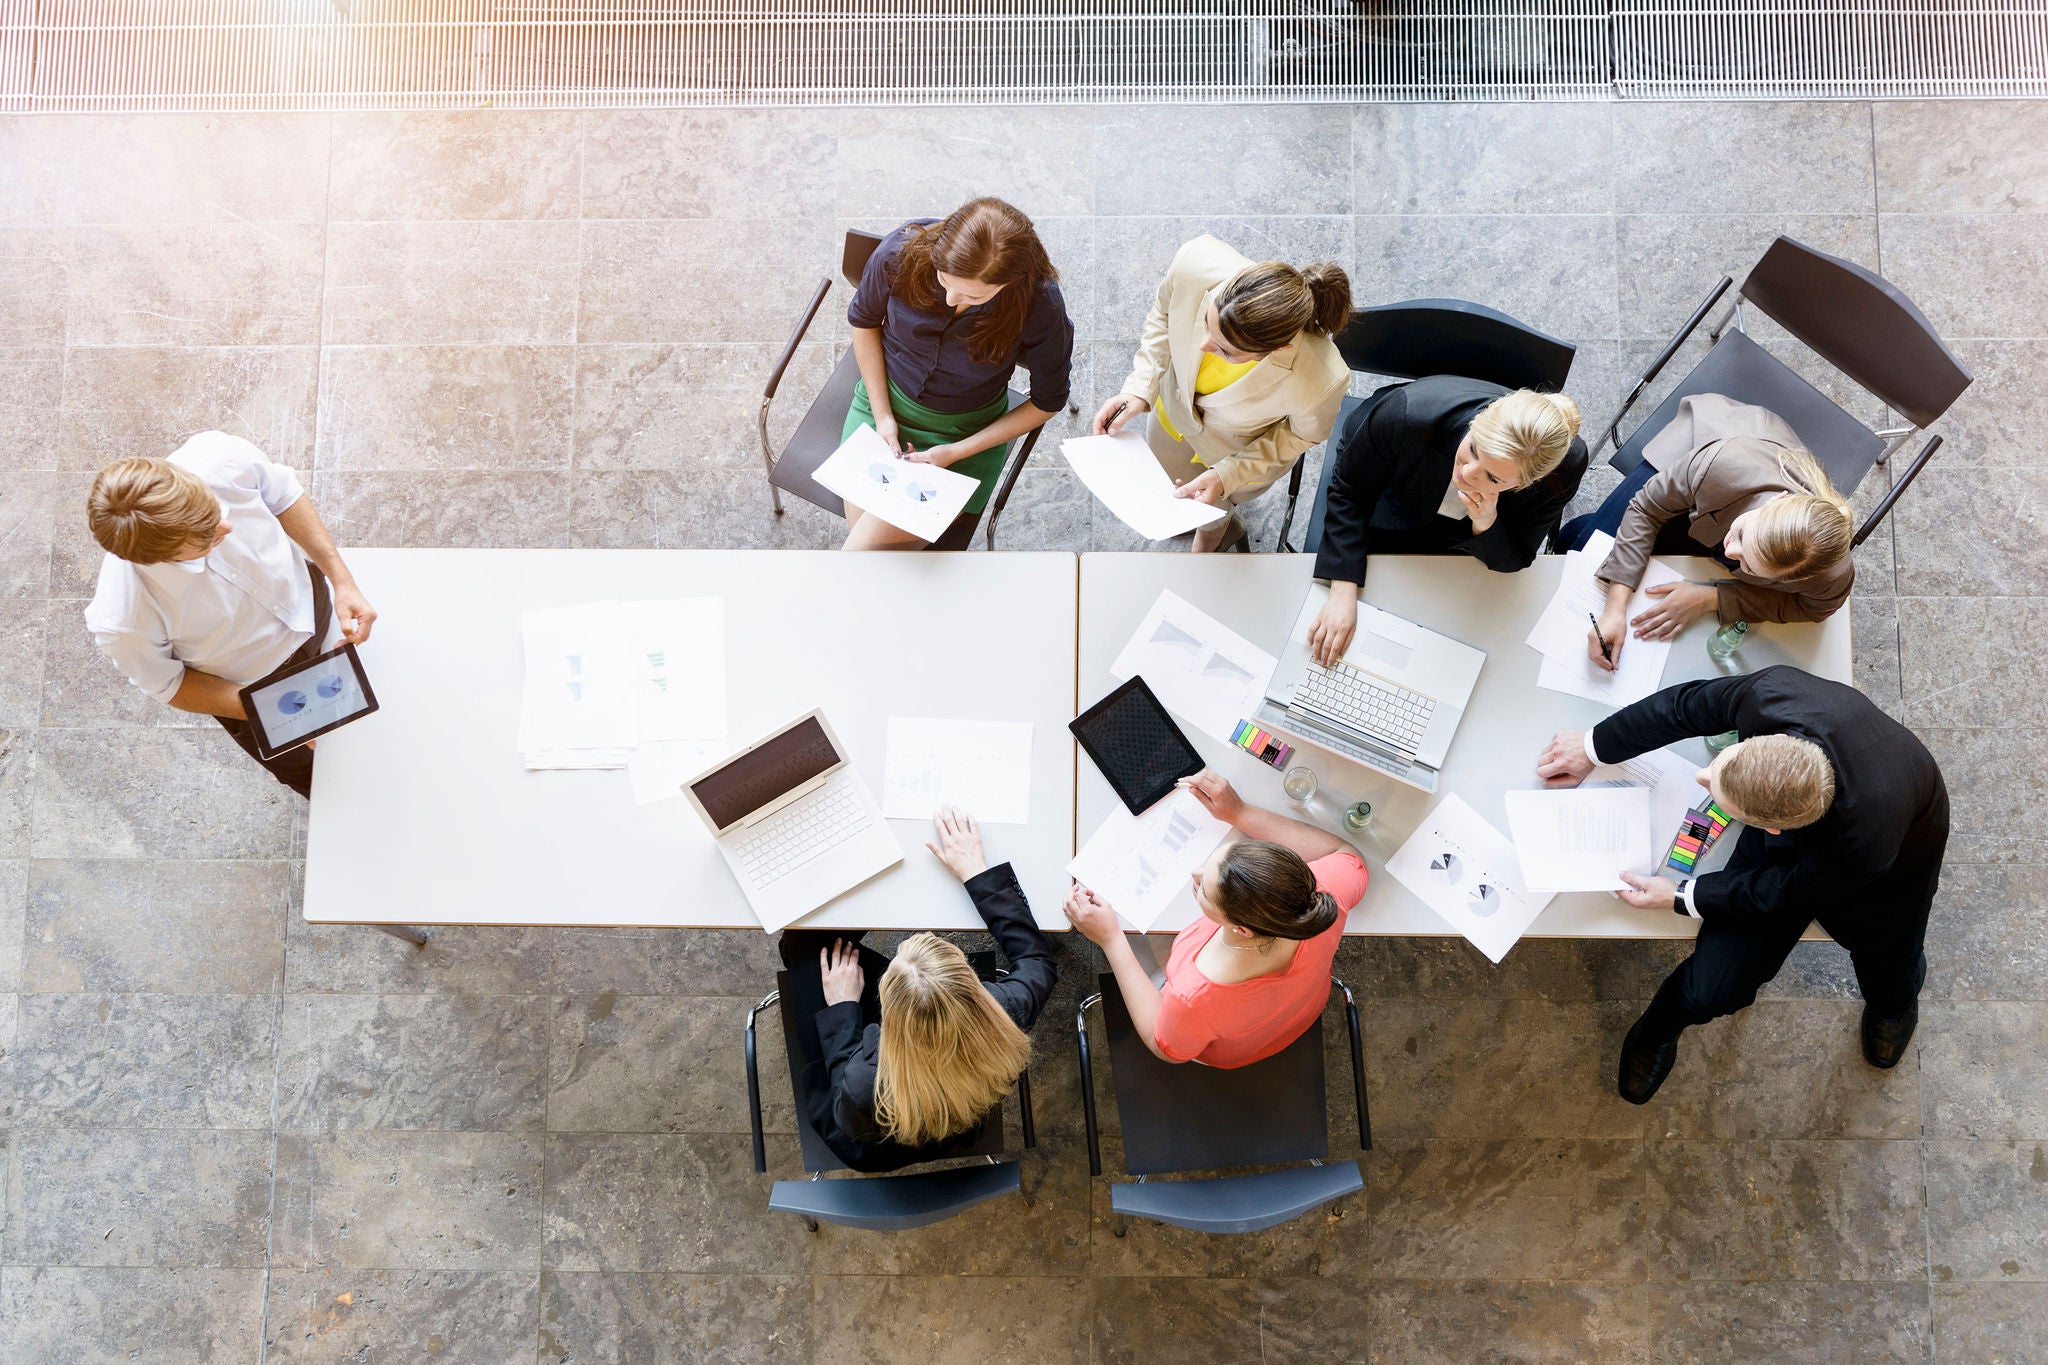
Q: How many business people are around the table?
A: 8